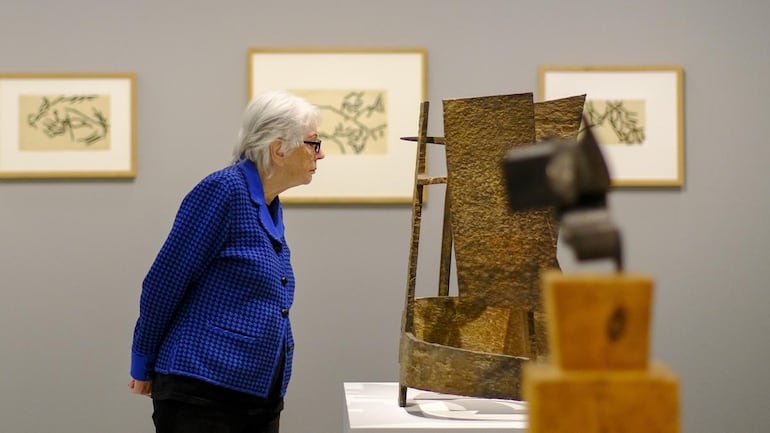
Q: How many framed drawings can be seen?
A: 3